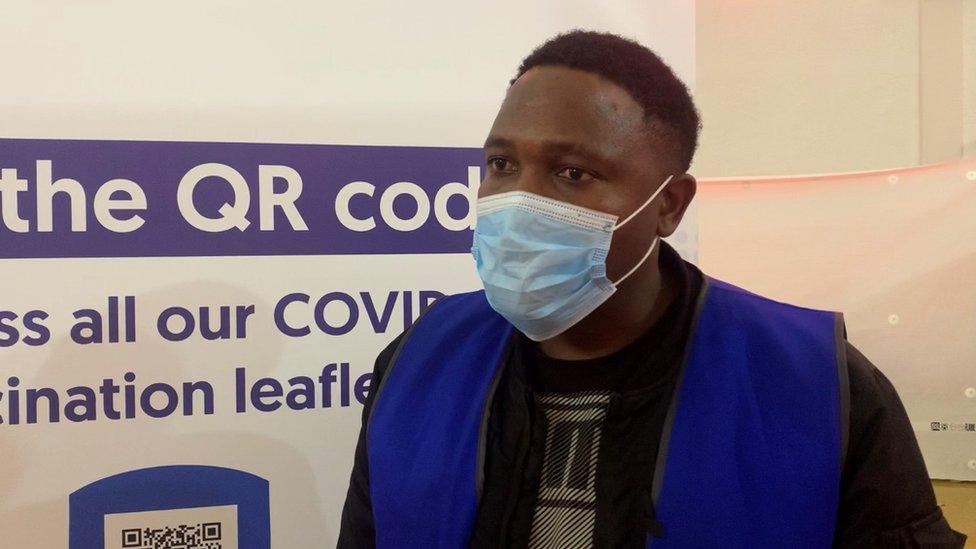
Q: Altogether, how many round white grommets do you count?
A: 5